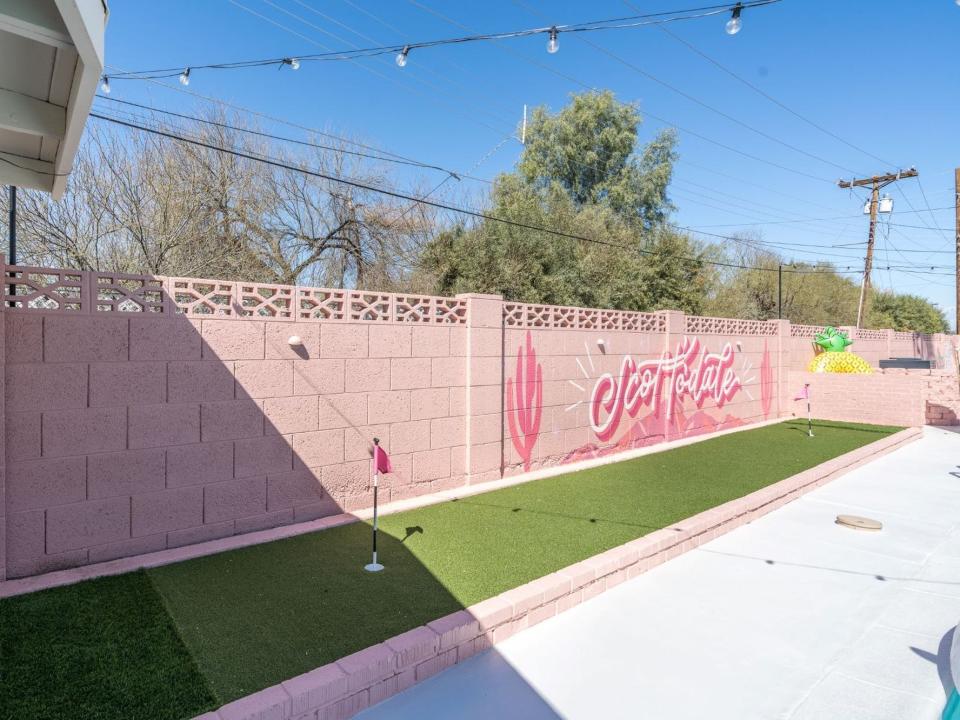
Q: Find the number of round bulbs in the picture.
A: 6